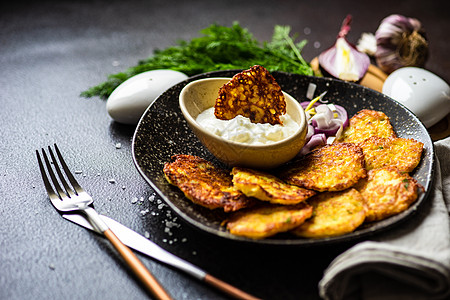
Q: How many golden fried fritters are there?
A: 9